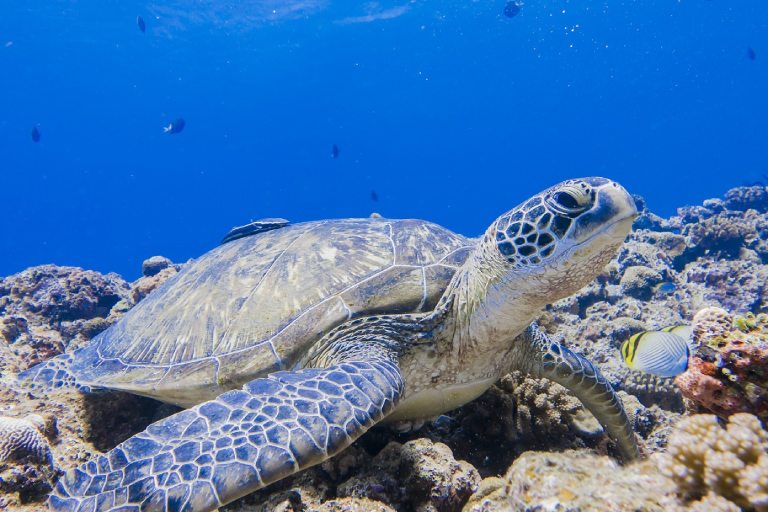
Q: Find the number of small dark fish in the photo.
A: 7